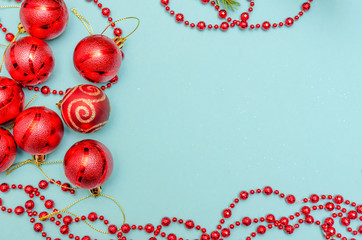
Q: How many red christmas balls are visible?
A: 8